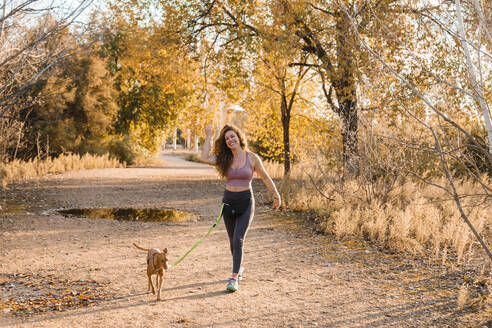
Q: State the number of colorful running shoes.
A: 2